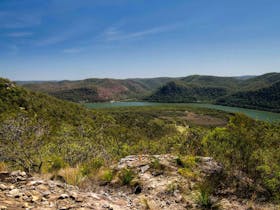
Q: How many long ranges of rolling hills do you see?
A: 1